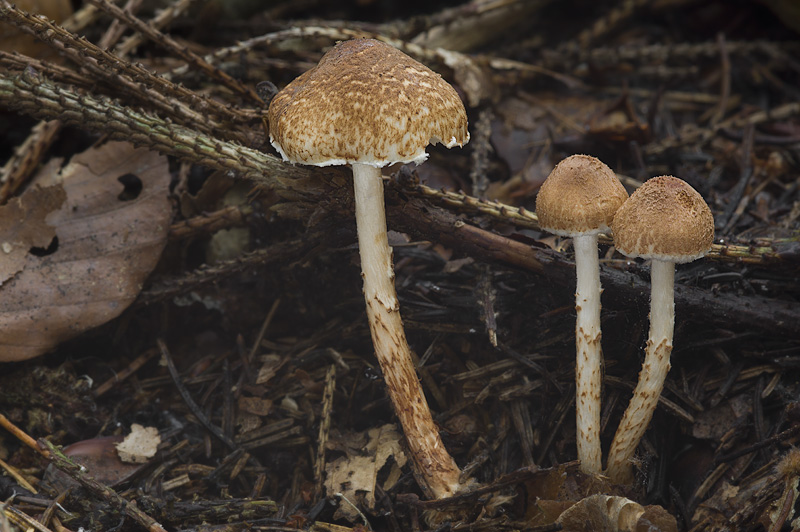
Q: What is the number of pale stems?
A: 3